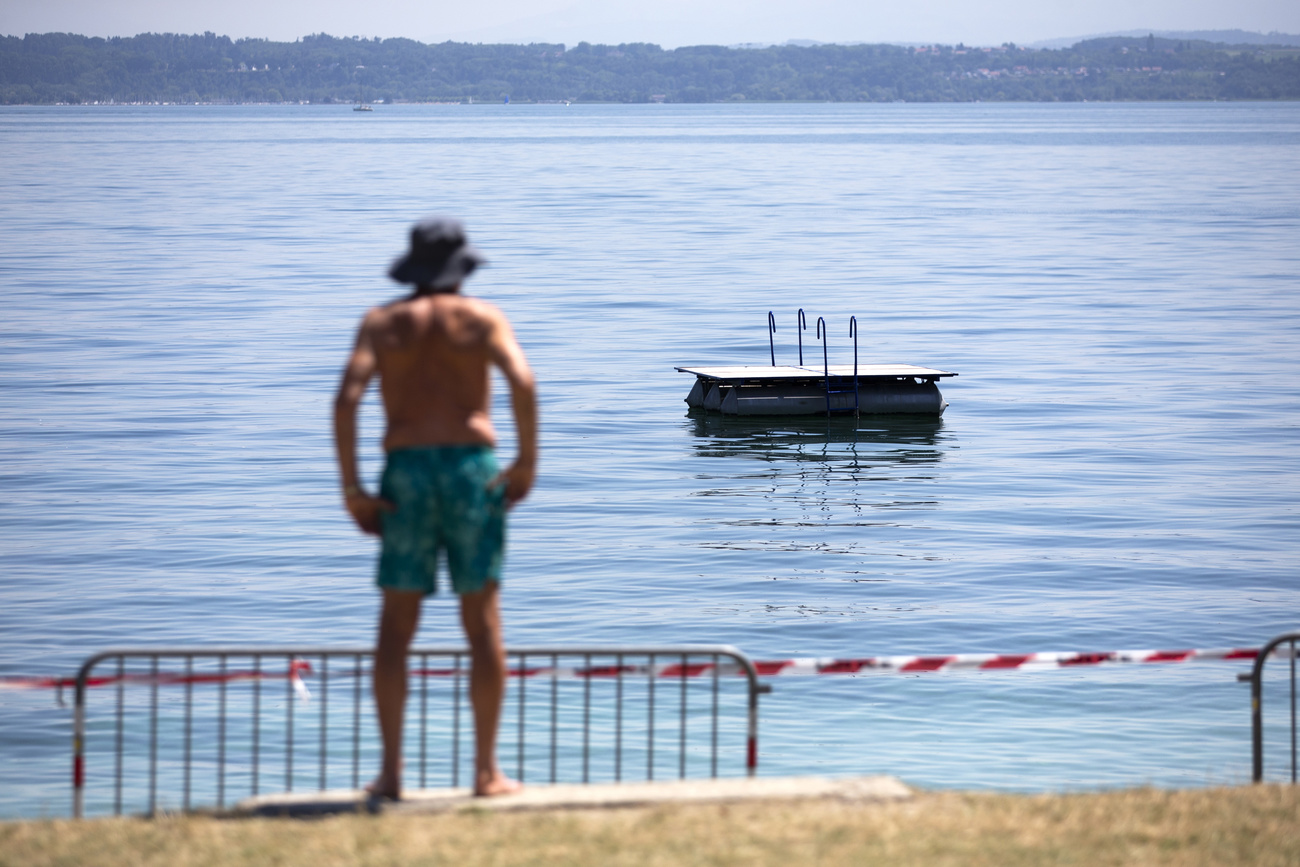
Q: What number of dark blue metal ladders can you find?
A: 2